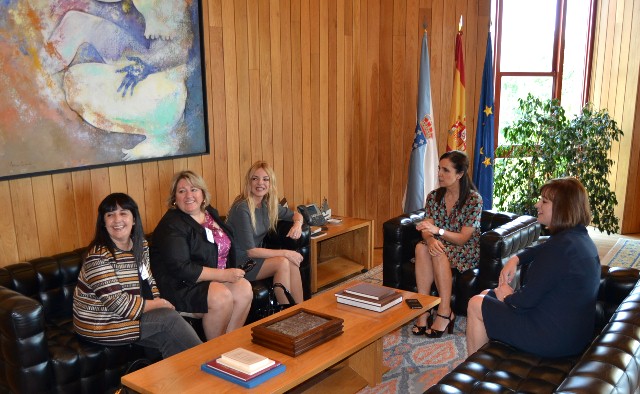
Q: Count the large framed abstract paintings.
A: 1